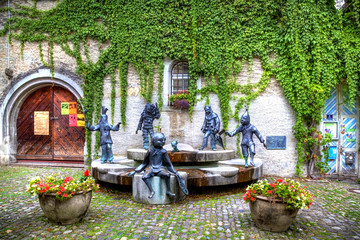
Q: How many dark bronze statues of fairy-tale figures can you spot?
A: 5